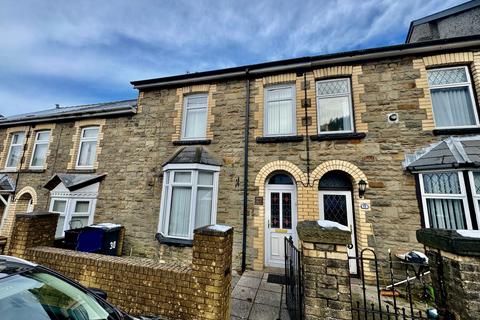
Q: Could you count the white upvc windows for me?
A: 10